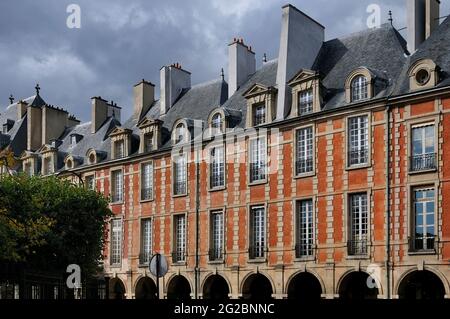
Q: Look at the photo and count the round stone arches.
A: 8